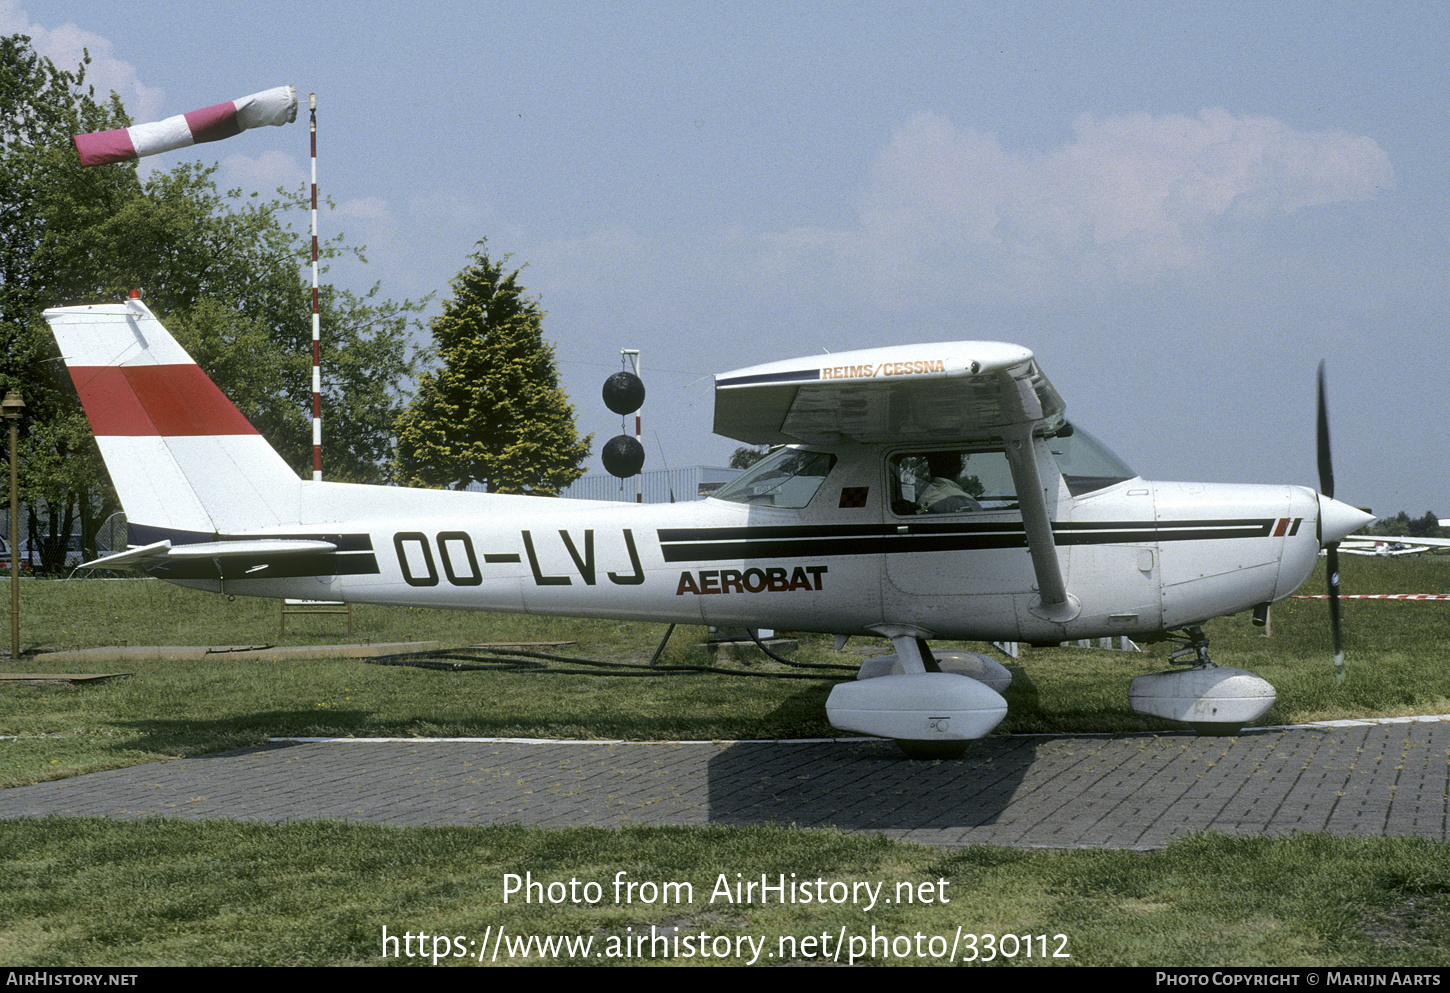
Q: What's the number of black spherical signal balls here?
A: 2